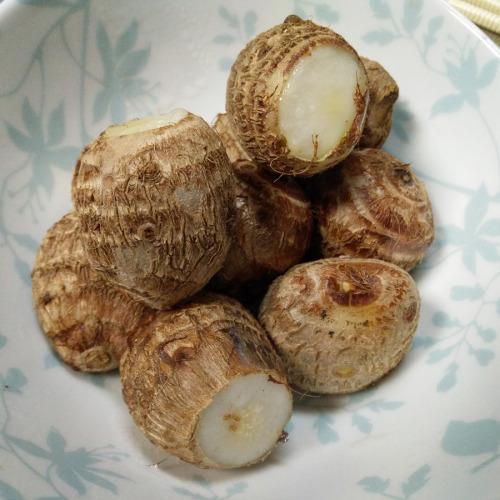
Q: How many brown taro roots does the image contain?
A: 8